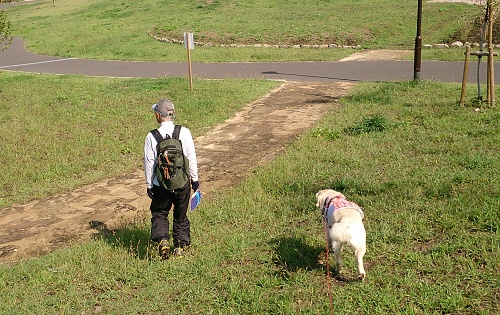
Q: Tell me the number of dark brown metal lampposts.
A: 1